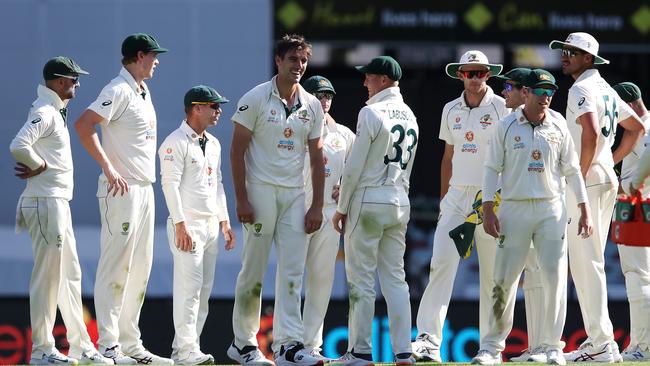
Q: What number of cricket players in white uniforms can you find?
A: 11